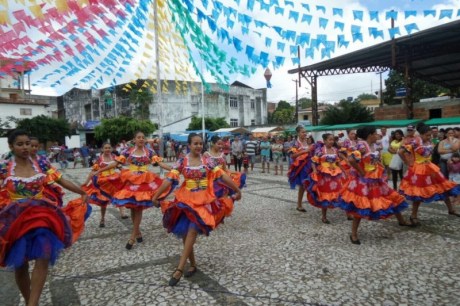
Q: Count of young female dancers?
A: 11